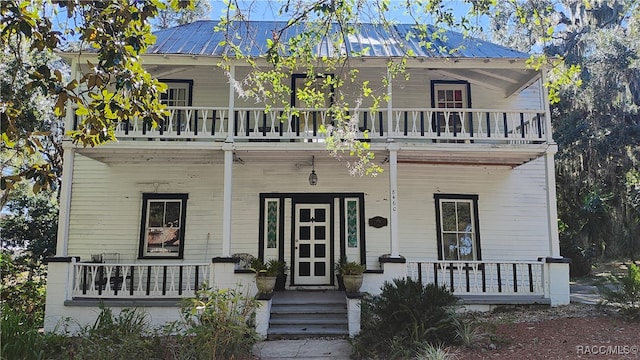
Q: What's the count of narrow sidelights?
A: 2